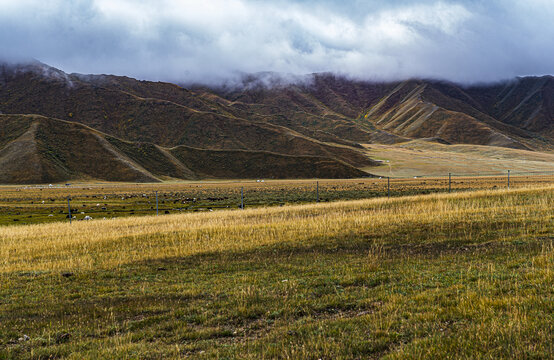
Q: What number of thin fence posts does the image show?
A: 7